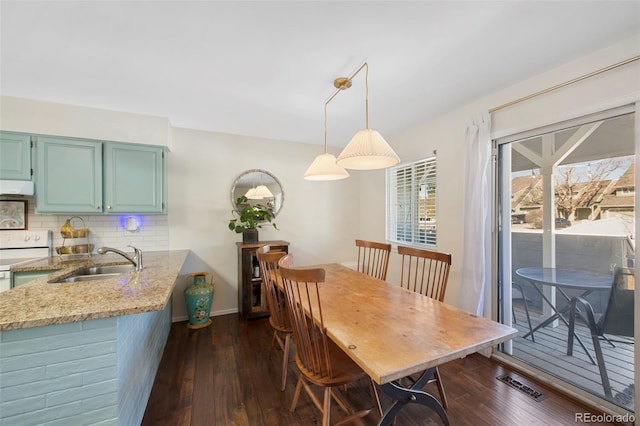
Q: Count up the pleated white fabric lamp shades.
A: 2